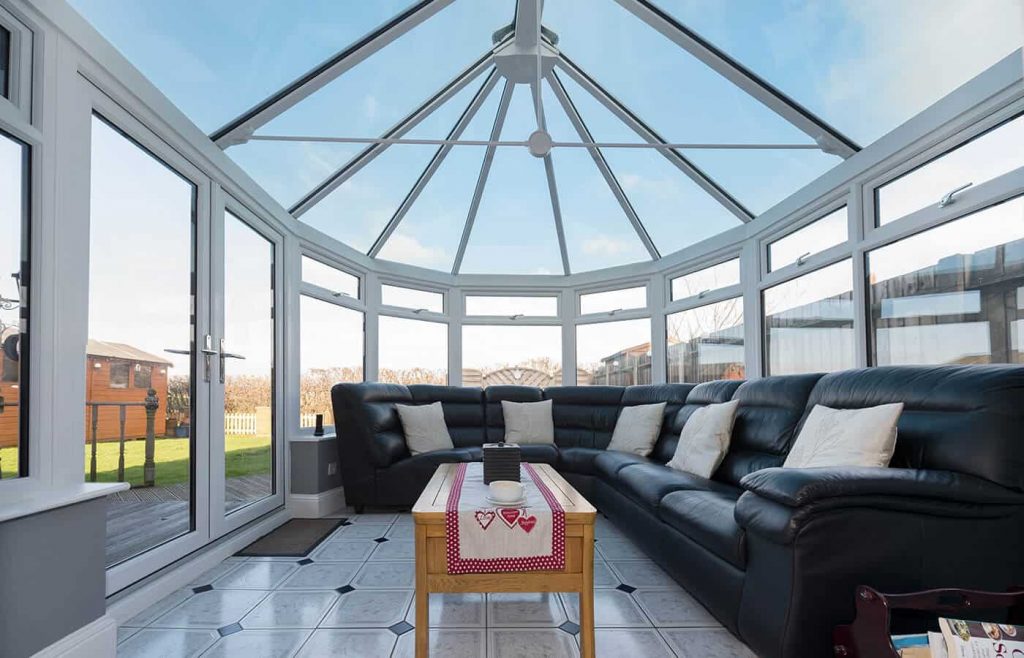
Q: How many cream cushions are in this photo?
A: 5